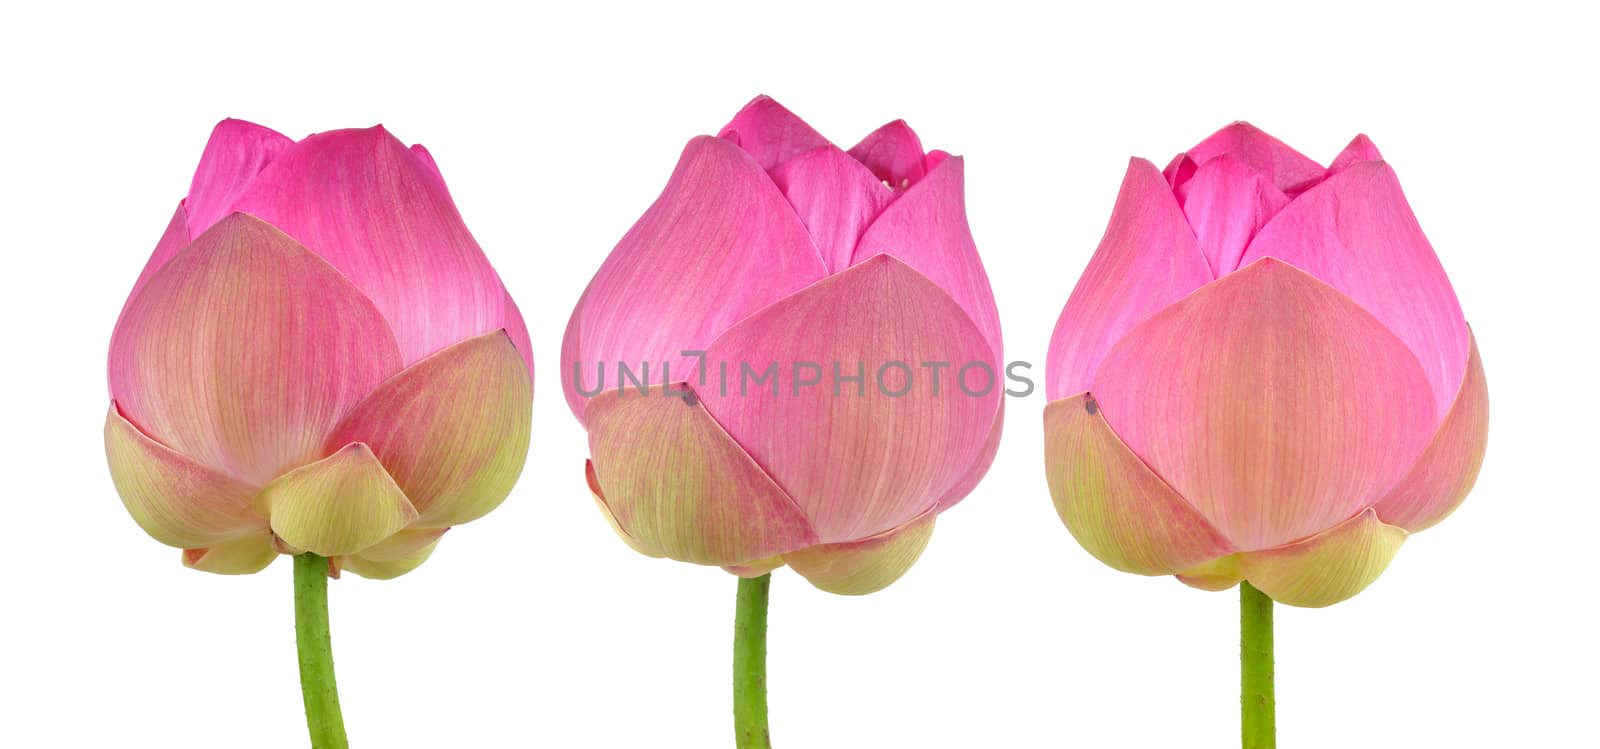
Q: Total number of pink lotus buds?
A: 3